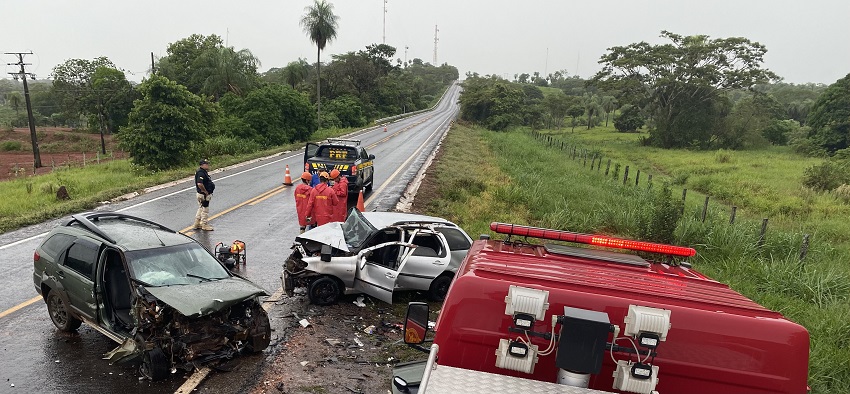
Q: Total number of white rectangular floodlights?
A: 4